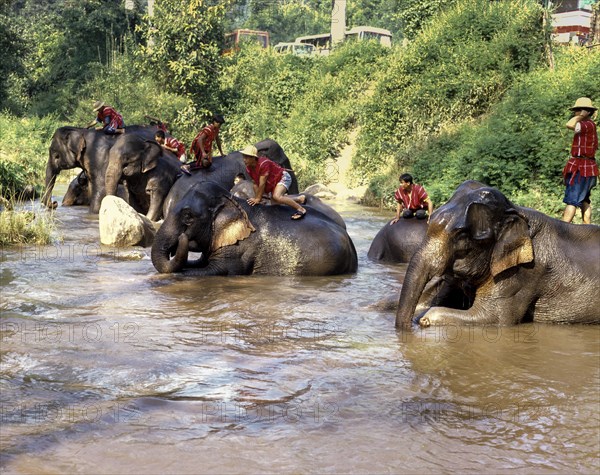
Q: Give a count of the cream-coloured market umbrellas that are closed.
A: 0